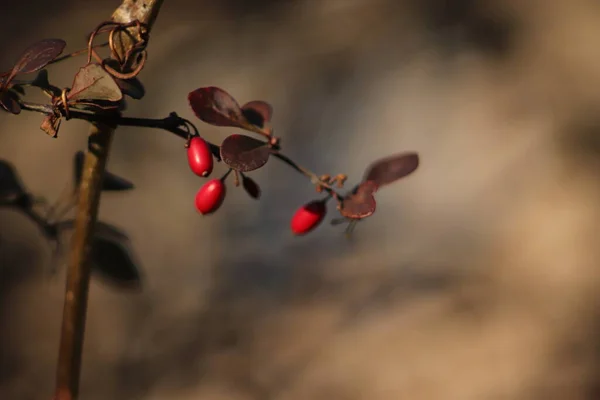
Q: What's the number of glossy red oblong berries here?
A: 3